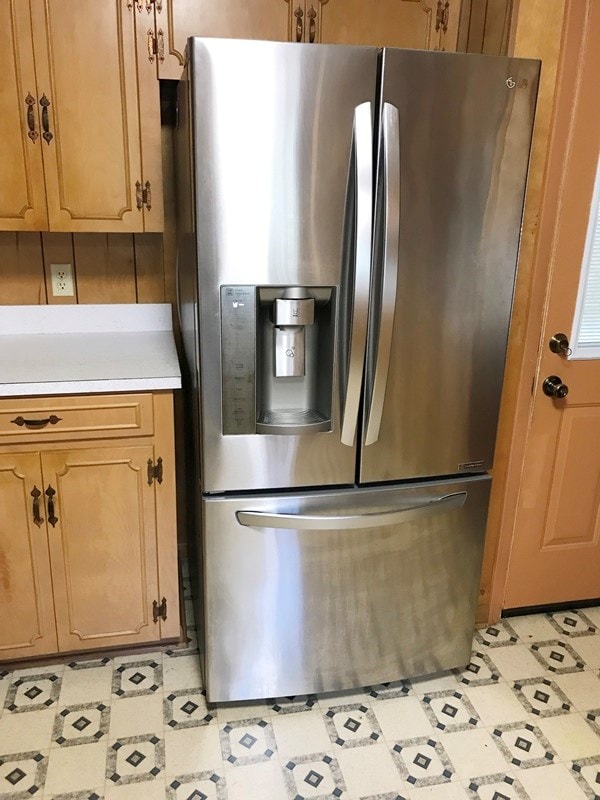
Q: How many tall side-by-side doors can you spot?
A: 2